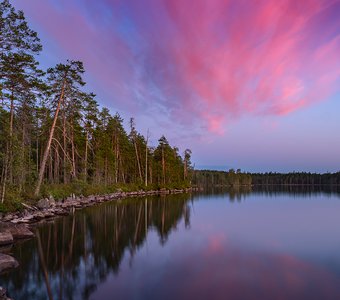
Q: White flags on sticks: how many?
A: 0